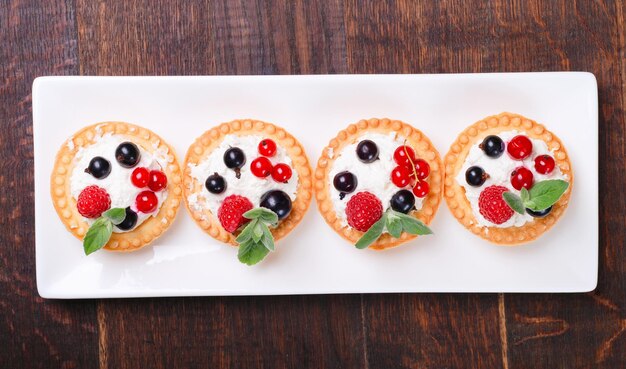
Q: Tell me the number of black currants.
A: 12